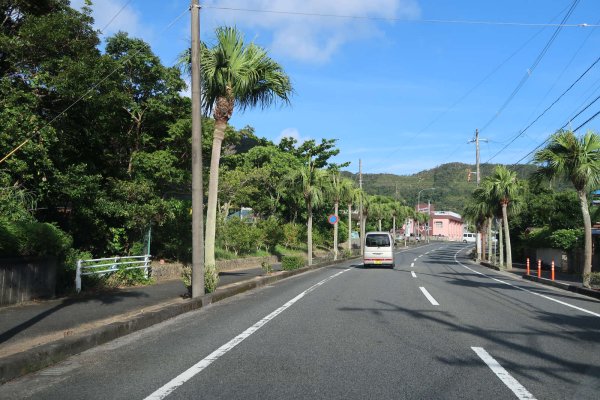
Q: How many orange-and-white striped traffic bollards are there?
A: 3